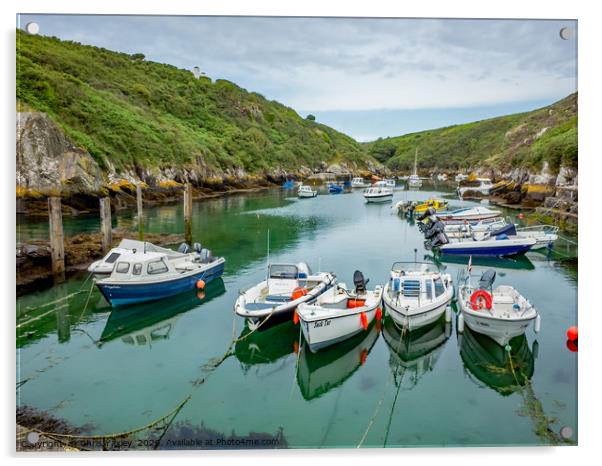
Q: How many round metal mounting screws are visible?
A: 4